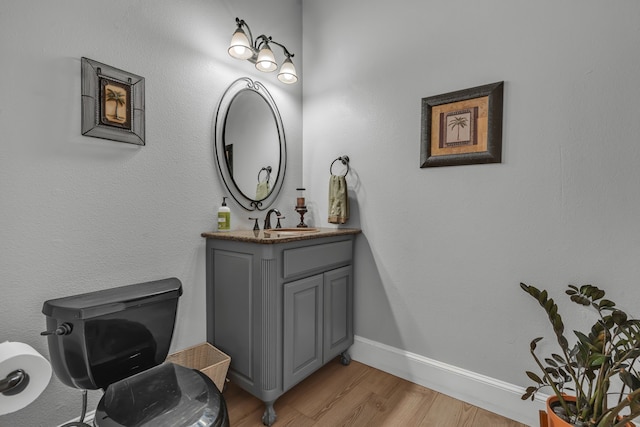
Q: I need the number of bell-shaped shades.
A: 3